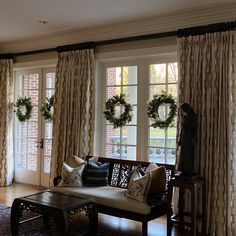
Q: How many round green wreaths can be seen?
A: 4